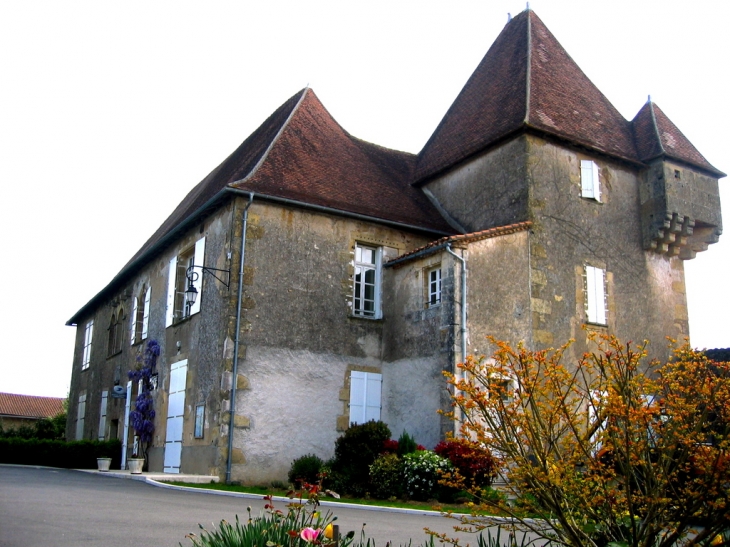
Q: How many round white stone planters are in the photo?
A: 2